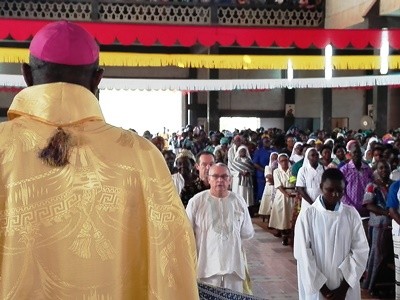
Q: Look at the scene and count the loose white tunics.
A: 2